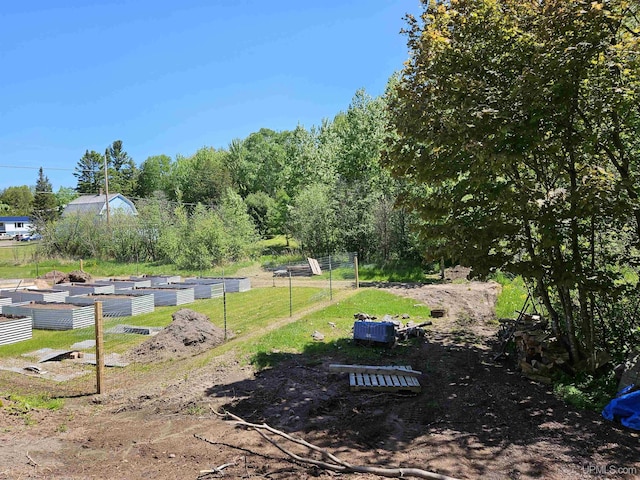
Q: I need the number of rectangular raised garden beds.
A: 11